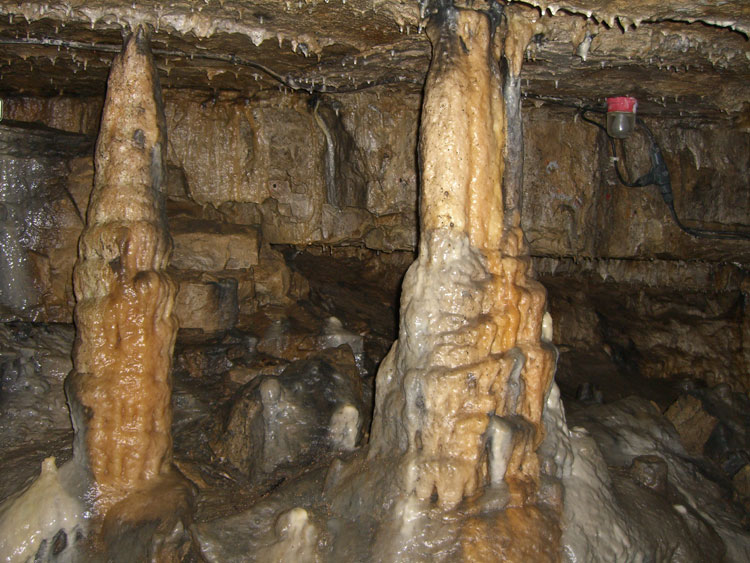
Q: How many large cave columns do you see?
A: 2